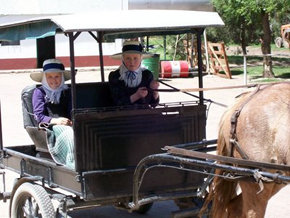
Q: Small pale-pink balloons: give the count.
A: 0